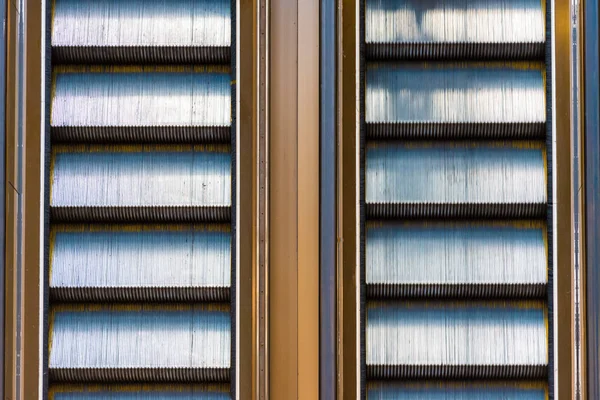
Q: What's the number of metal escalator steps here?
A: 12